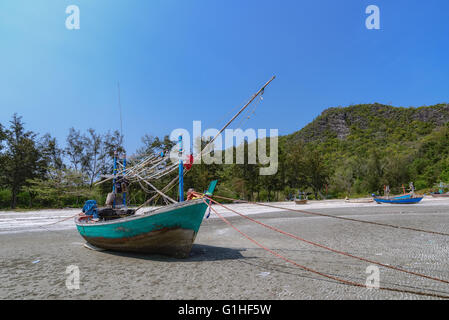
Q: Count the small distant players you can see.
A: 0